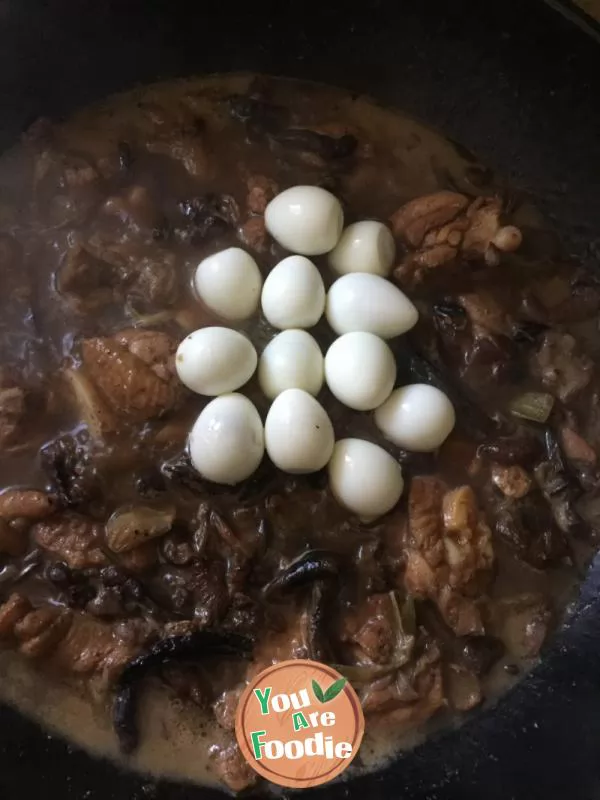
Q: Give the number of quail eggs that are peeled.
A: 12